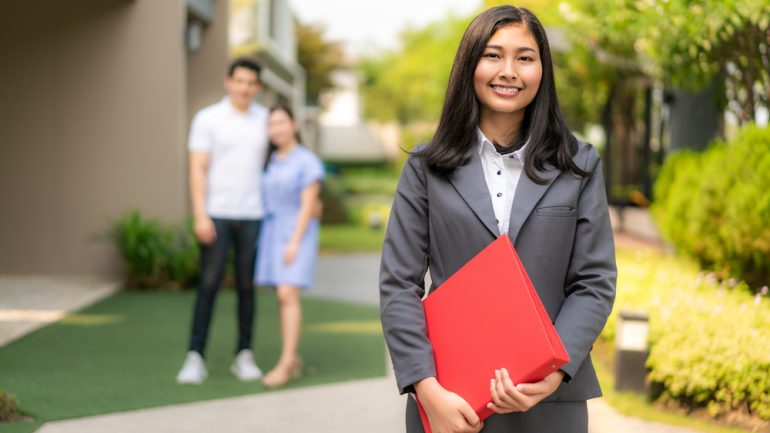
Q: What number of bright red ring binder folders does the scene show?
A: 1